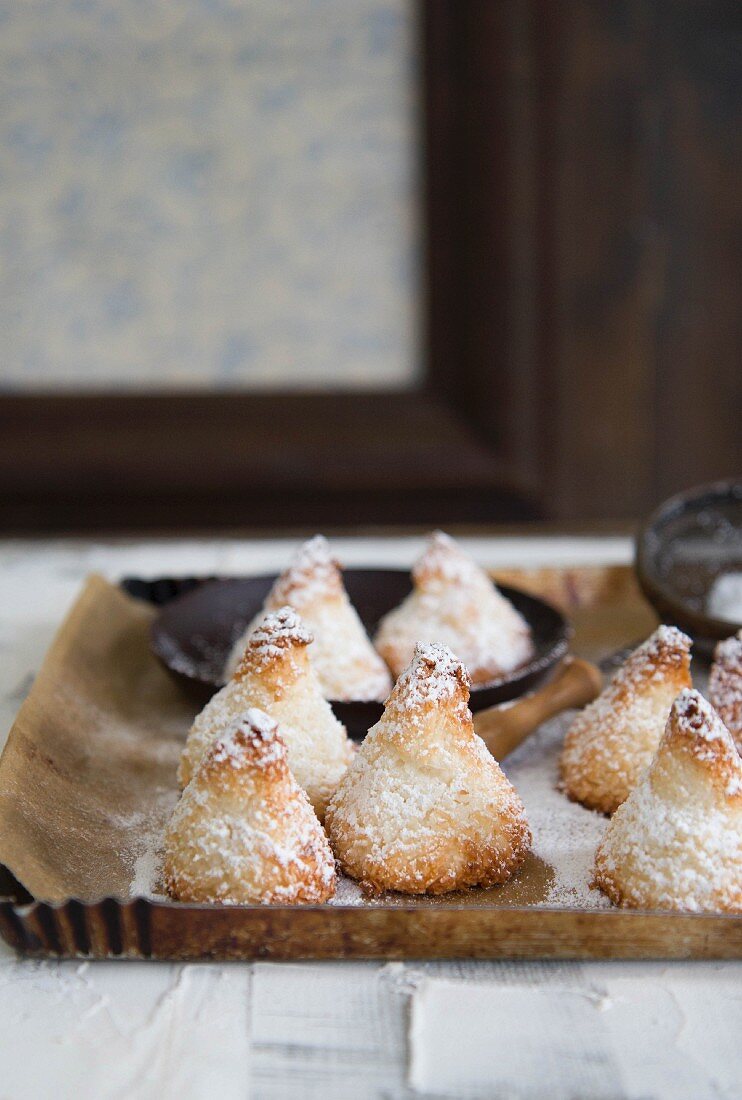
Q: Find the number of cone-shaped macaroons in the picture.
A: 8